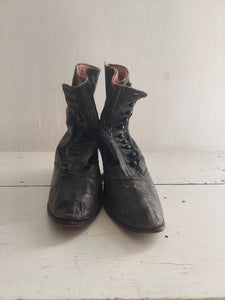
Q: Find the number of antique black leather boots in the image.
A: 2